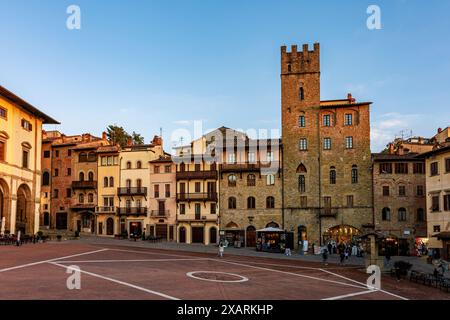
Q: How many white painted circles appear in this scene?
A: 1